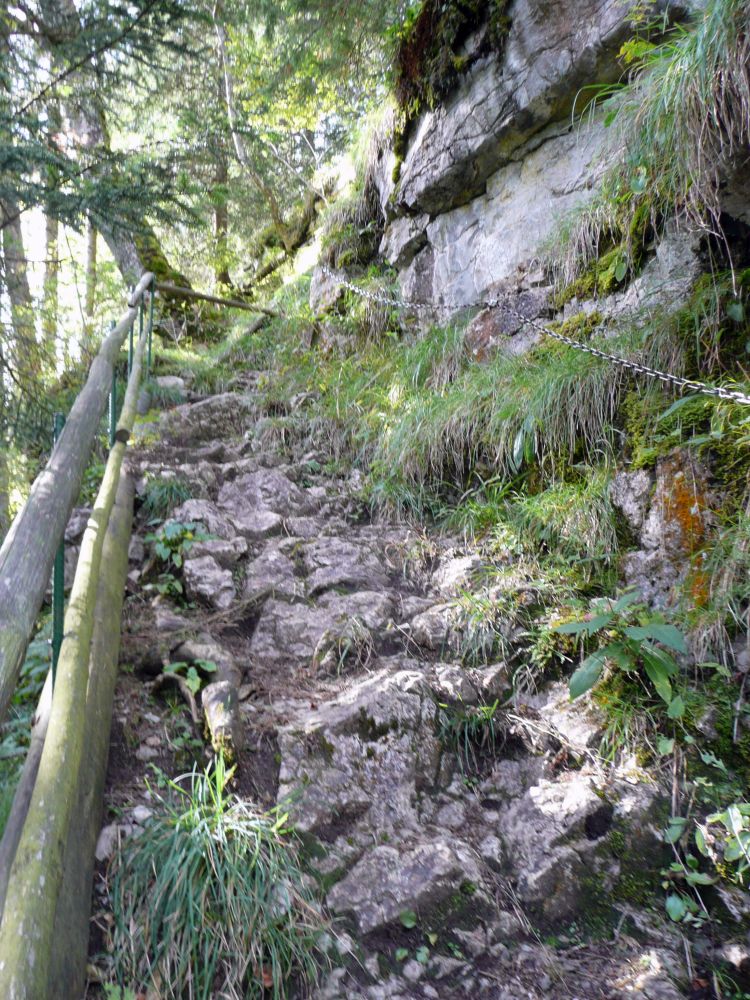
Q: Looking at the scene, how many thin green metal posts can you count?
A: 5